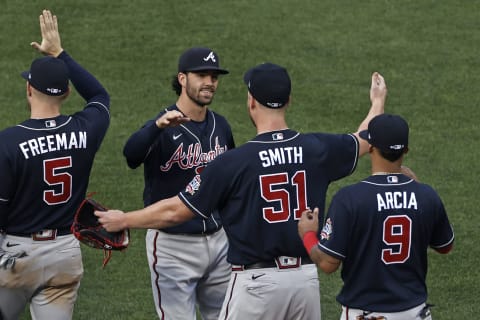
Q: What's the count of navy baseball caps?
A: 4